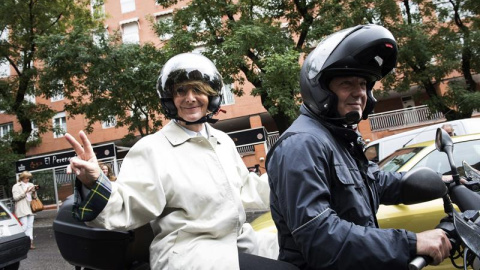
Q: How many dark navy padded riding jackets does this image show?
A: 1